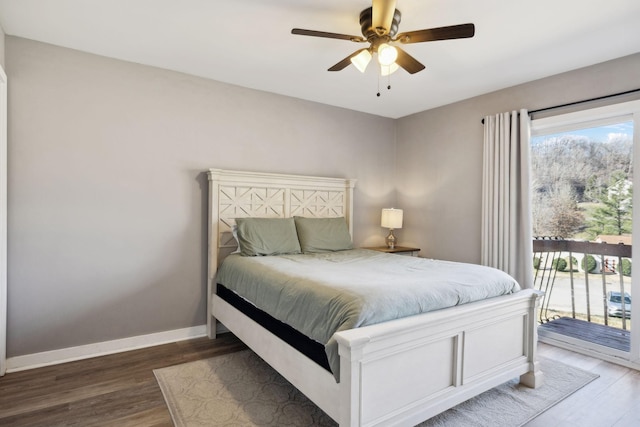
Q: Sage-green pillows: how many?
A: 2